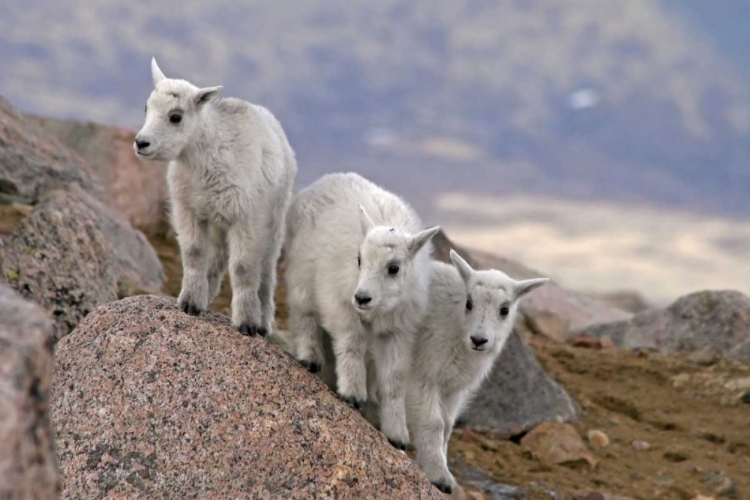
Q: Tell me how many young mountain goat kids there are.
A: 3